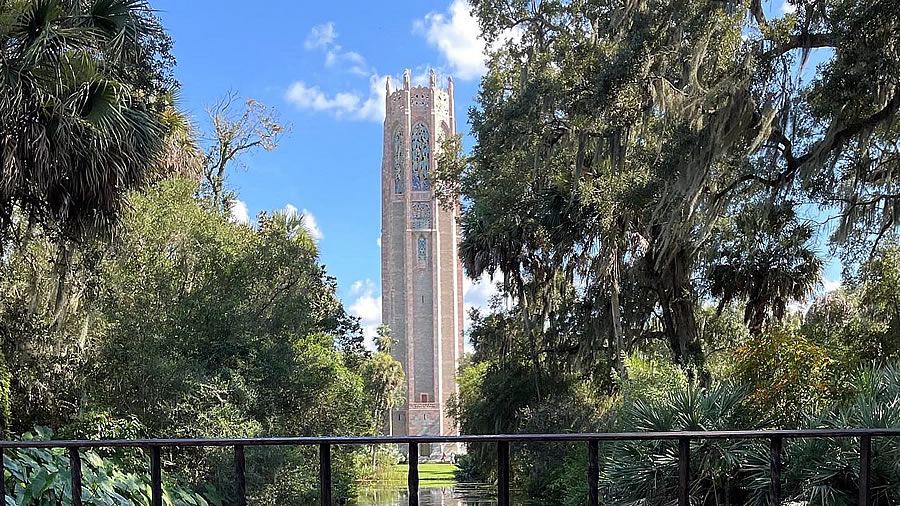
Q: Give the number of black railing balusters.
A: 11